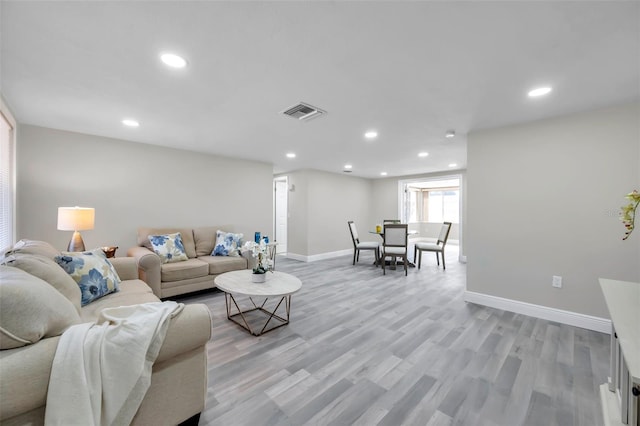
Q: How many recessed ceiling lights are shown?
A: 9